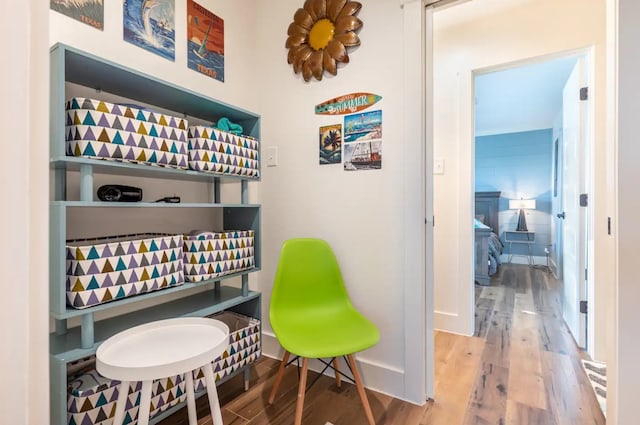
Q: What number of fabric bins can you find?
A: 6